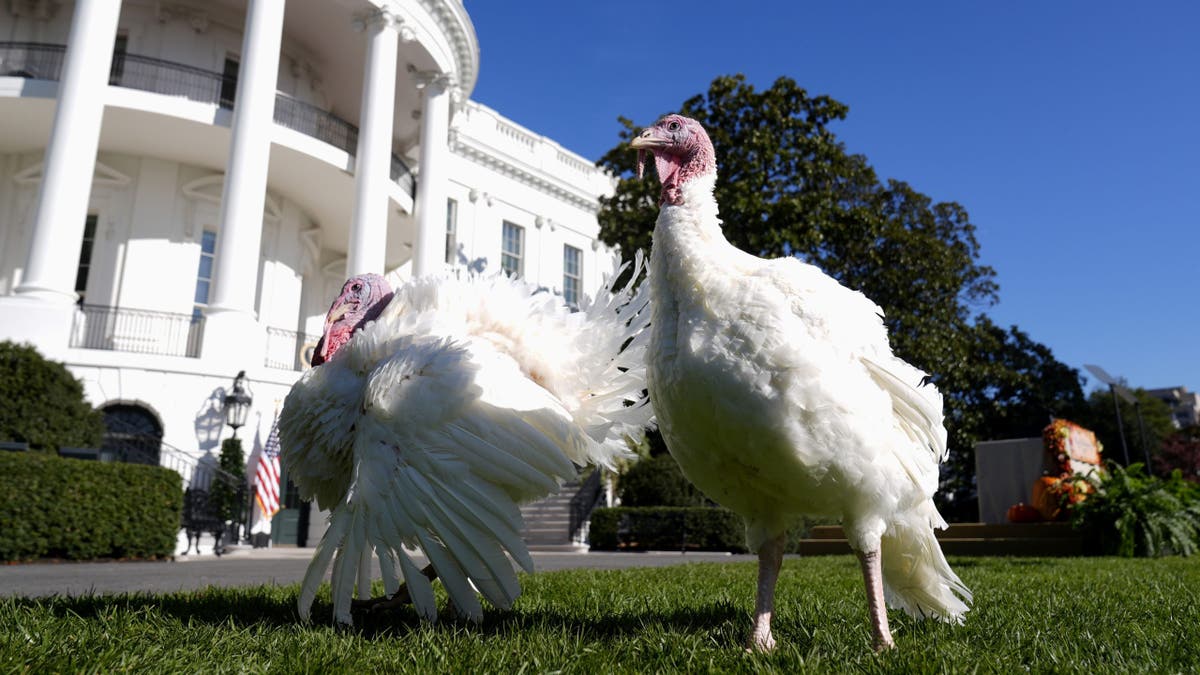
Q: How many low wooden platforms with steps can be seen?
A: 1